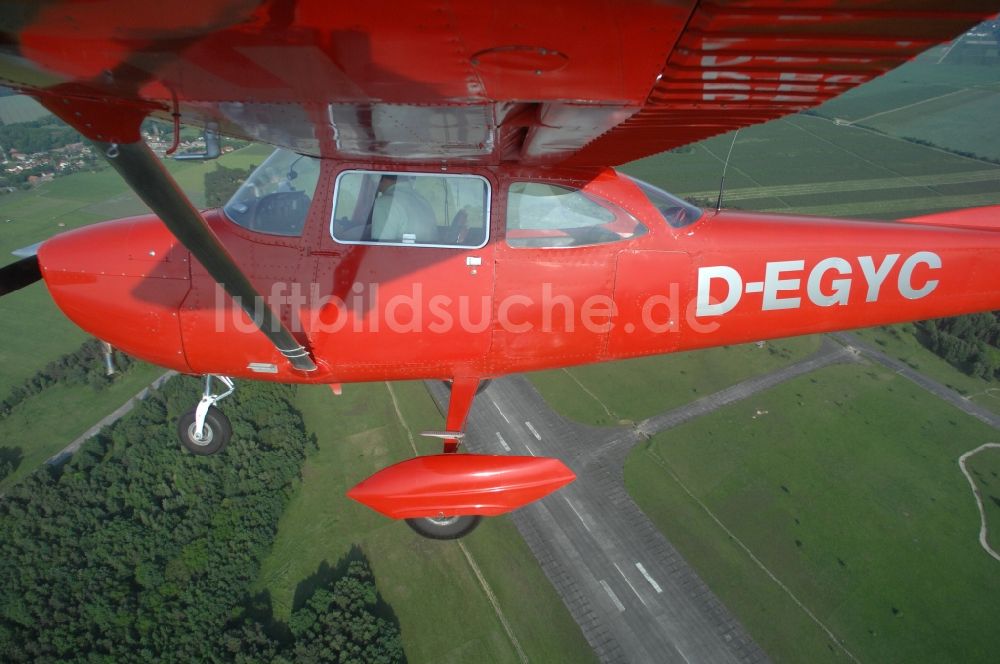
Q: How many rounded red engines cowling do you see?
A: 1